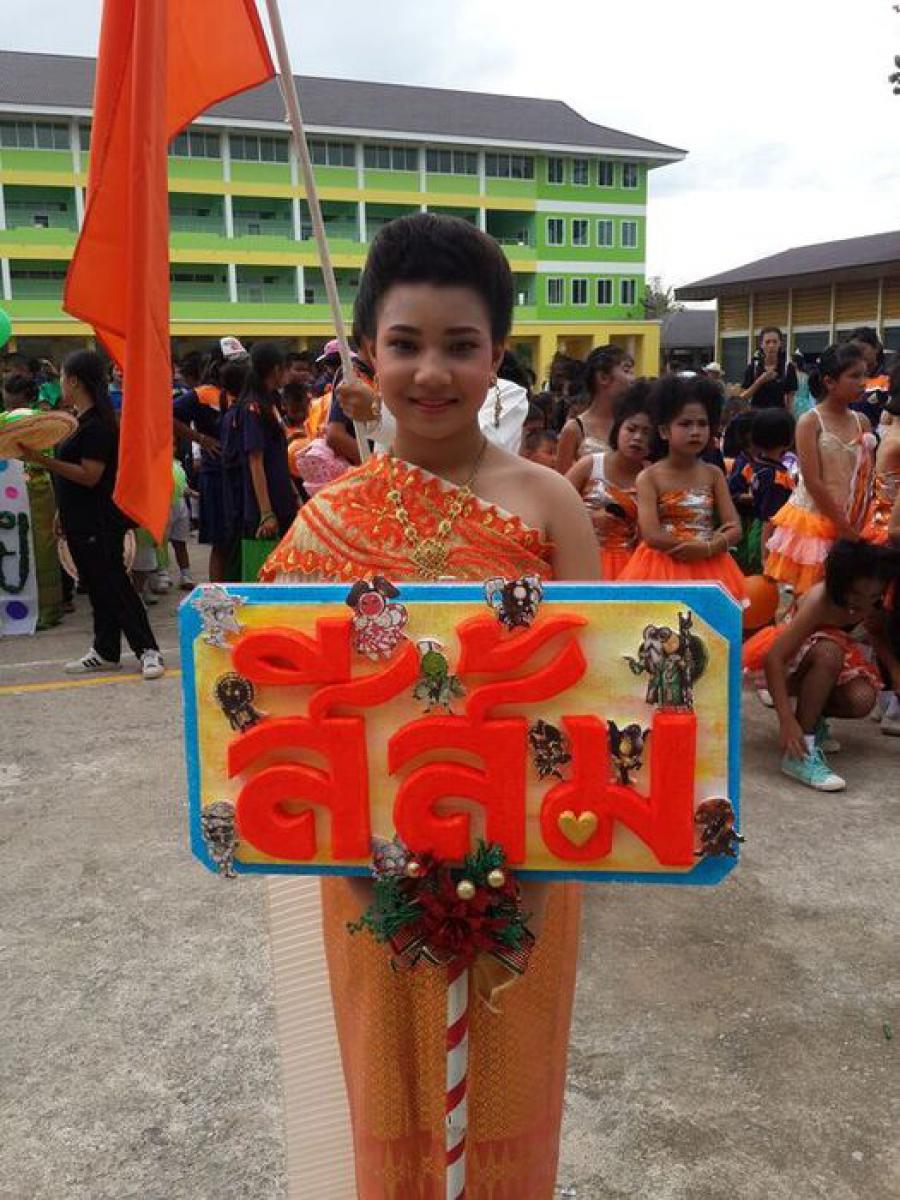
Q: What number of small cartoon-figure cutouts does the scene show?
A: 11